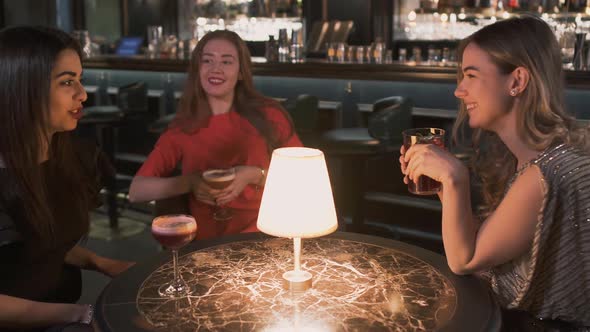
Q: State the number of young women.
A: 3